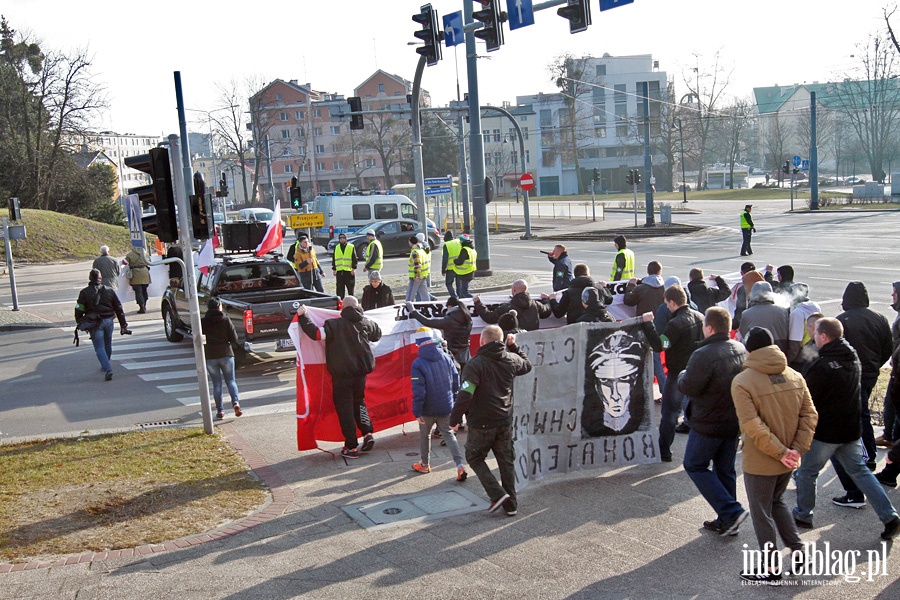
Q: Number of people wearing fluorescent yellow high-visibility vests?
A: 9